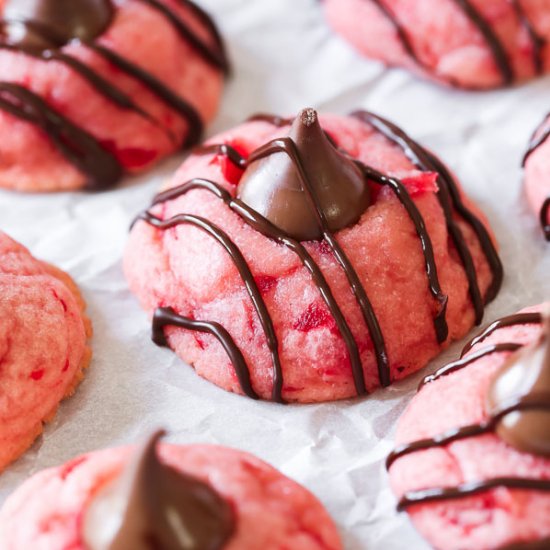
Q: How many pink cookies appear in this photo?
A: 7